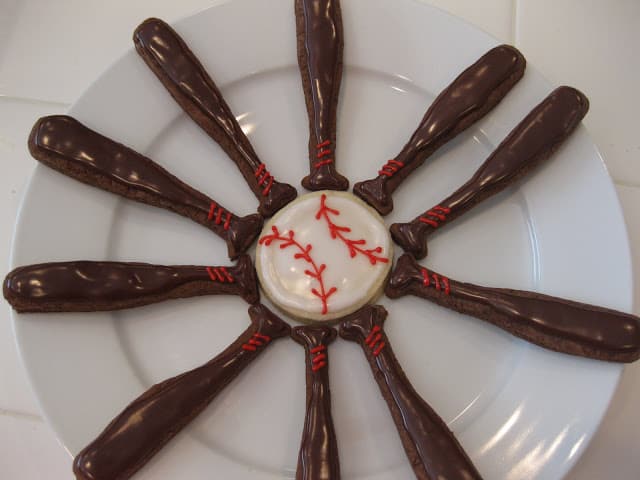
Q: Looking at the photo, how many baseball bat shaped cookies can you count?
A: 10